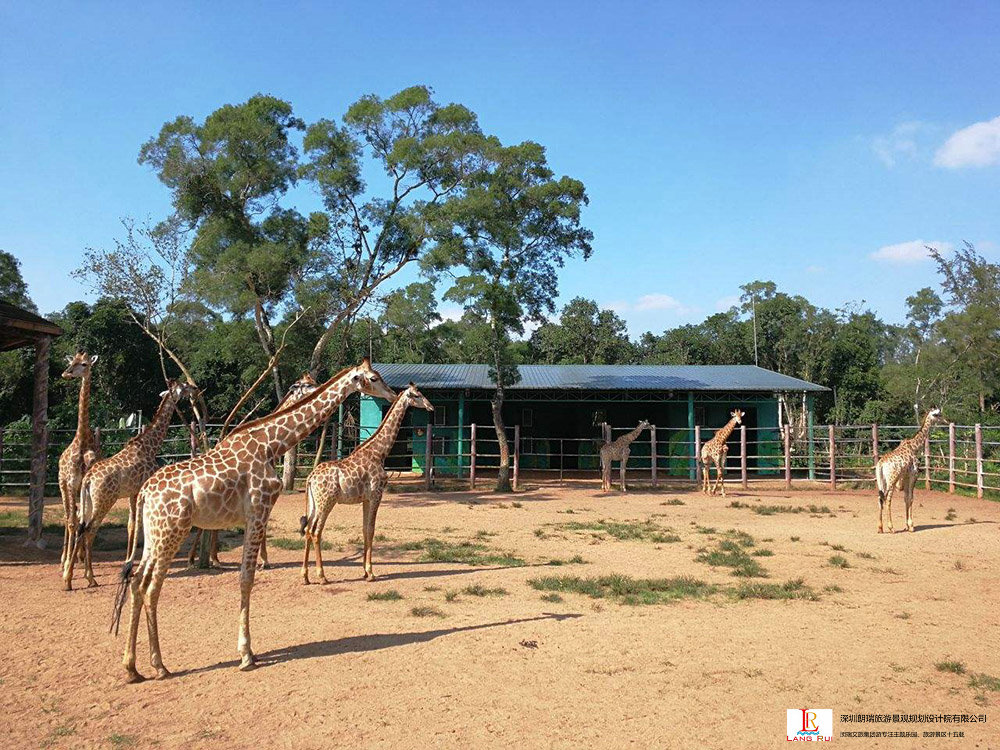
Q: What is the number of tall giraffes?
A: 8